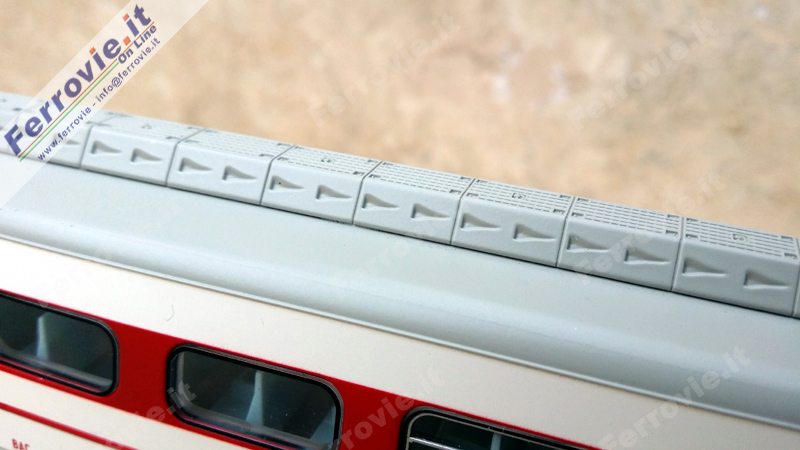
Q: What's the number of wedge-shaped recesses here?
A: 15